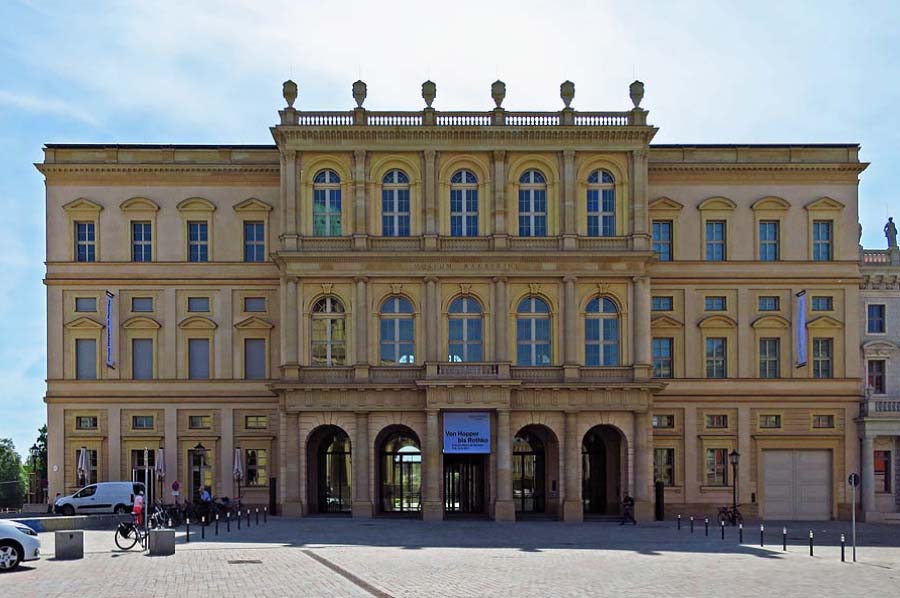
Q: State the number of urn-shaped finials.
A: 6